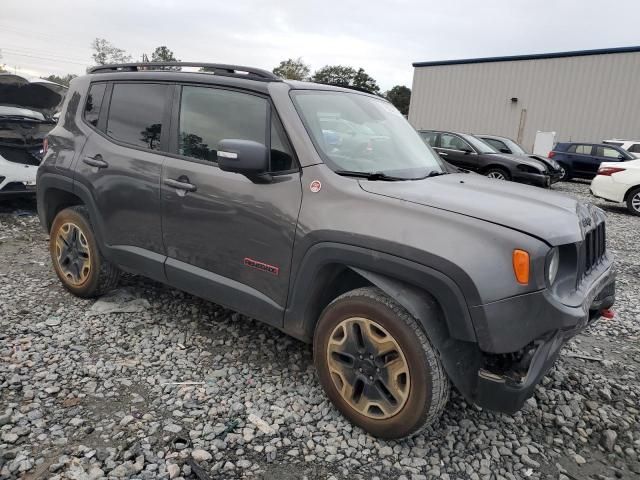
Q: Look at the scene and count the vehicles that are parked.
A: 7